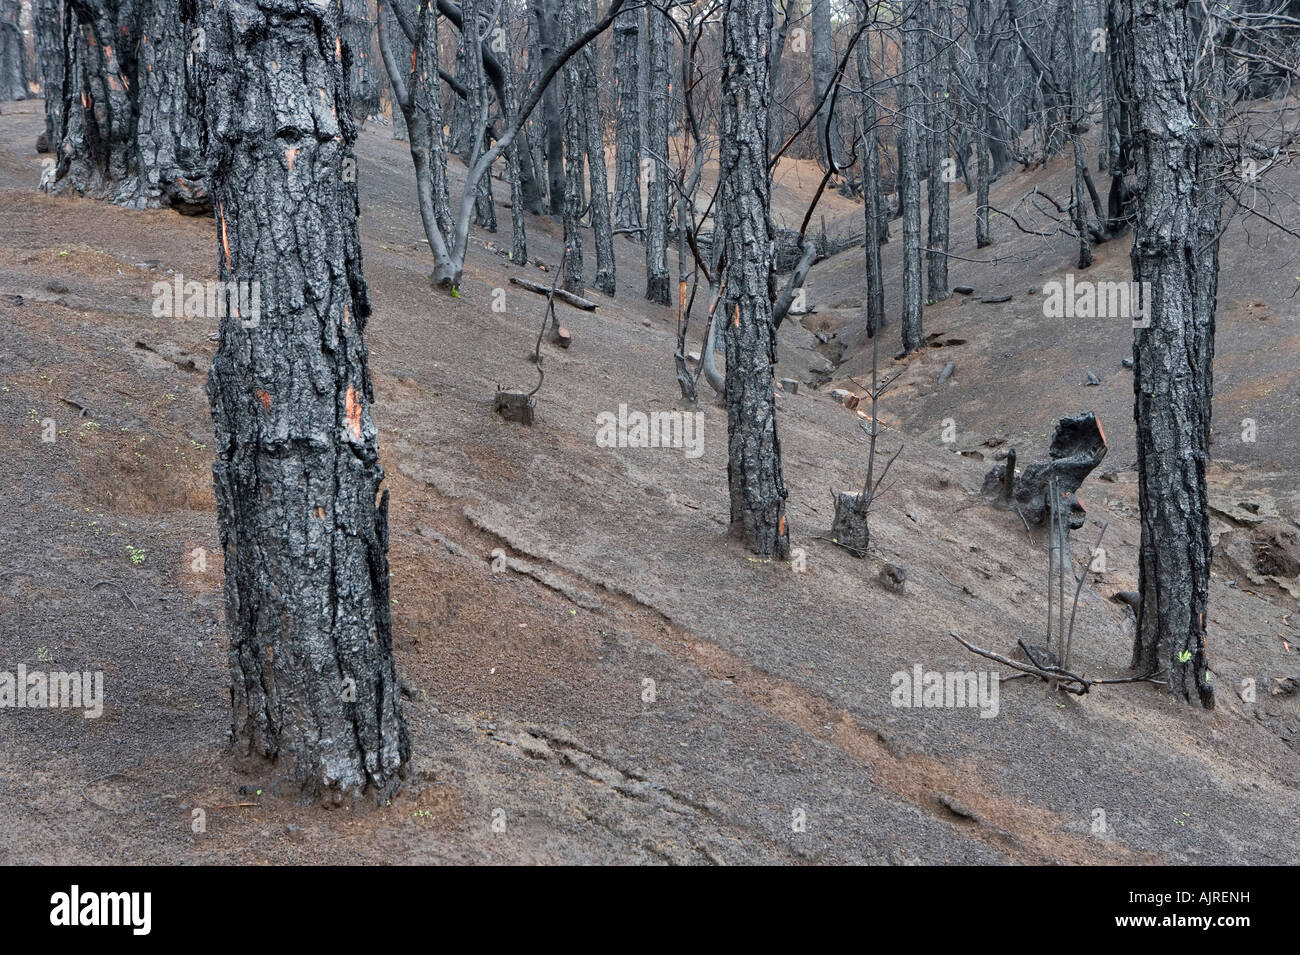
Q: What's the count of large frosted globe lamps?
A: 0